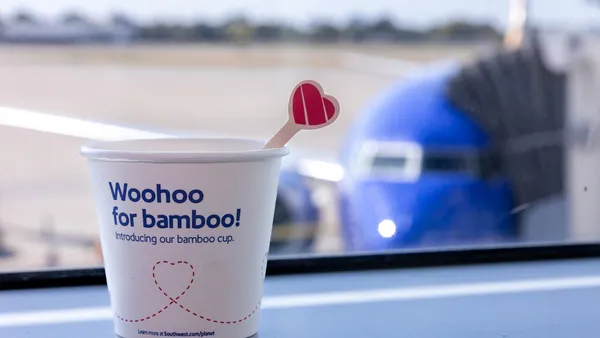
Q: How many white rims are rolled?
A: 1